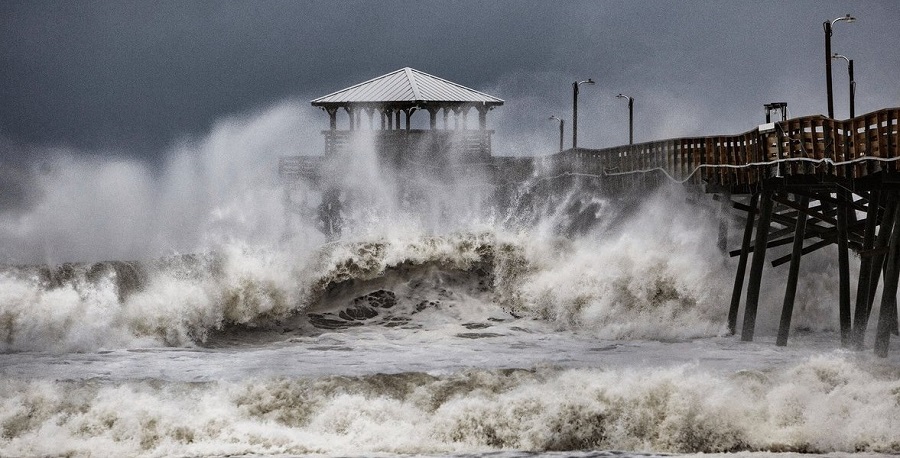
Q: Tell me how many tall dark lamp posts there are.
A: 5